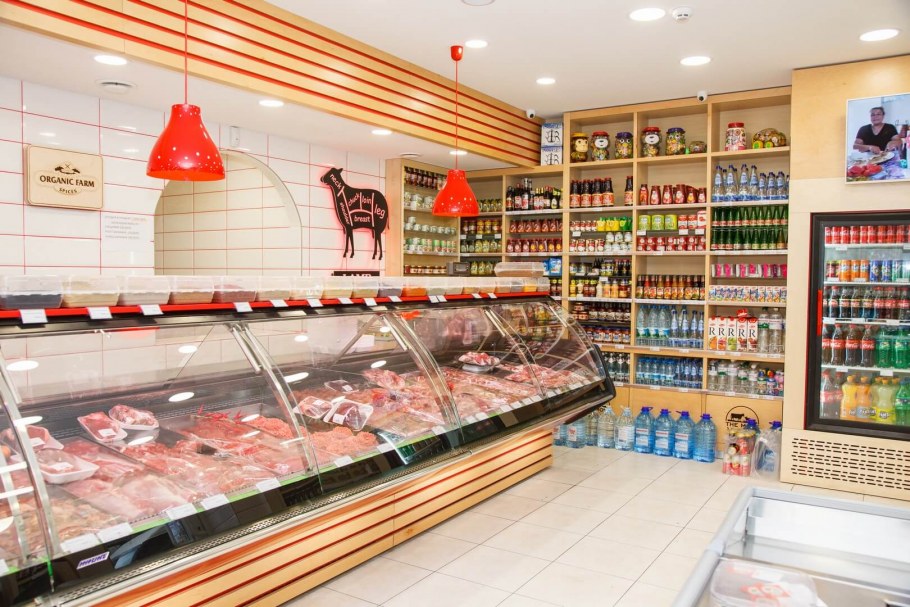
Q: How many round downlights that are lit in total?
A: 9